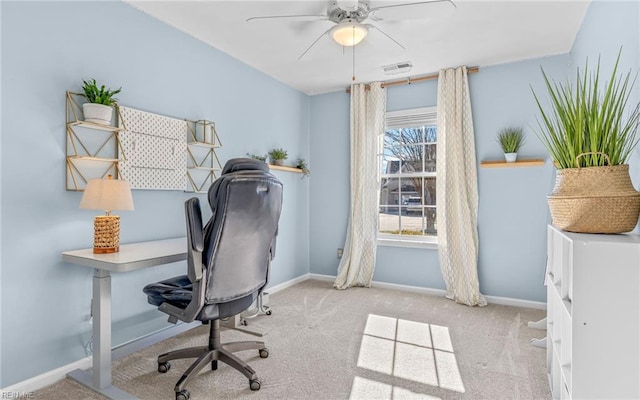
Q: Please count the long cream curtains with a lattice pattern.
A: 2